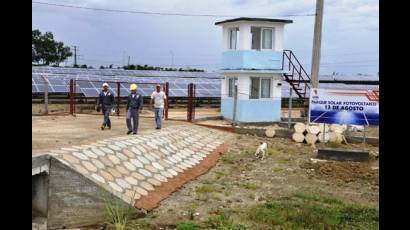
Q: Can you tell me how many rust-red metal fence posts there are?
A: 4